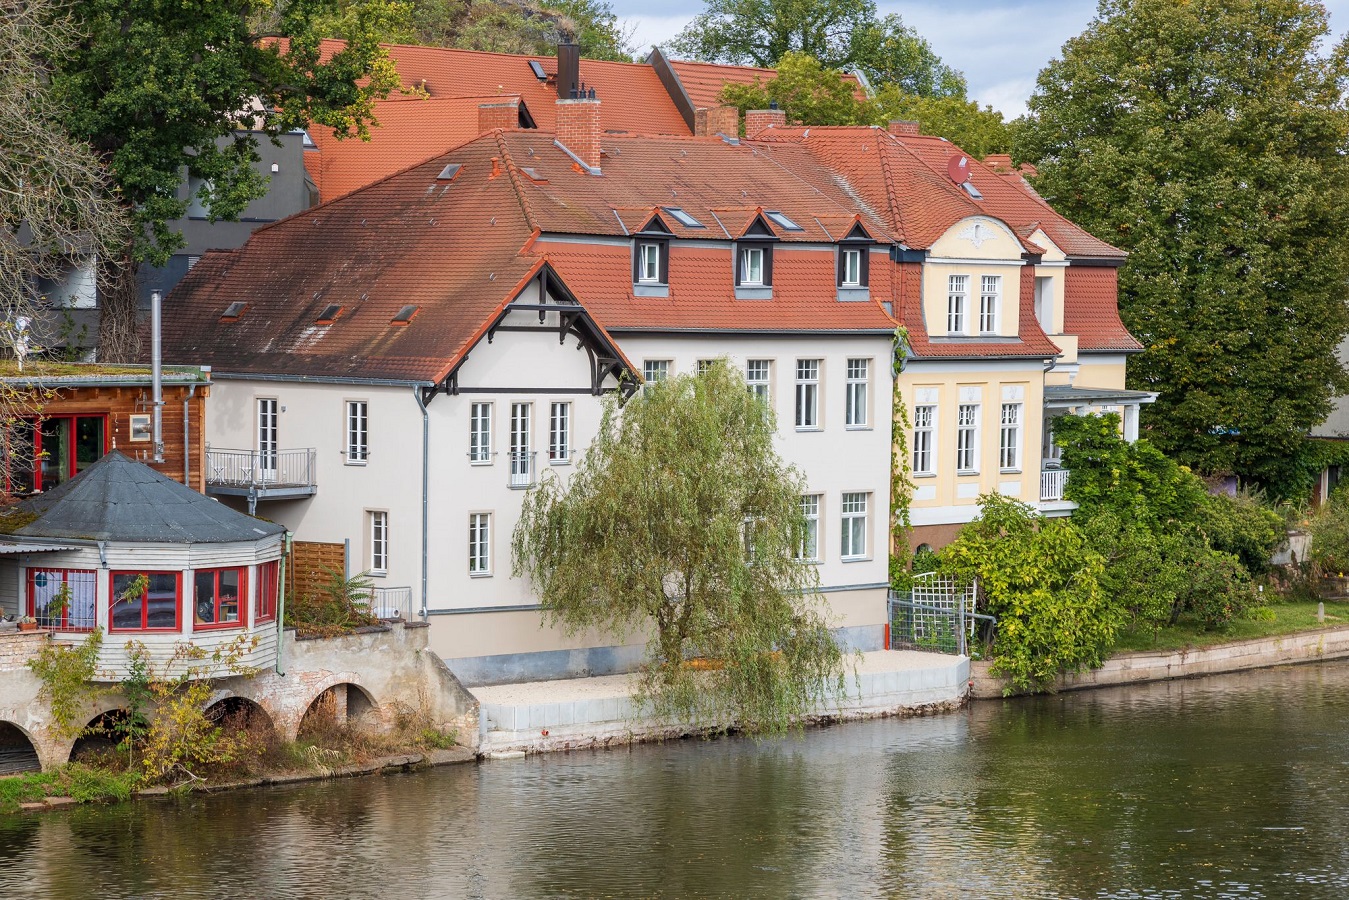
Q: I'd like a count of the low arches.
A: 4